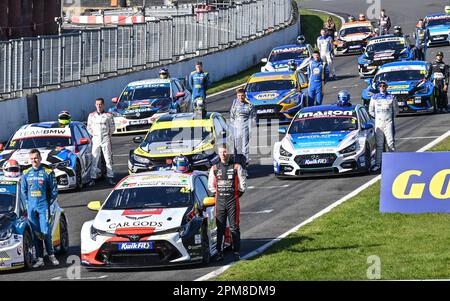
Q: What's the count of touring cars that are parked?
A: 12